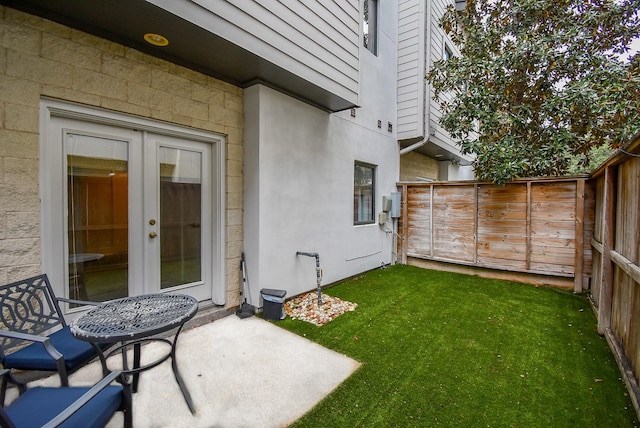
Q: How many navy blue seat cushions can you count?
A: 2